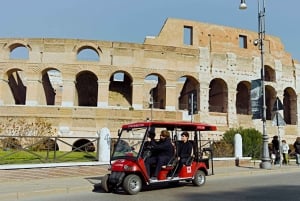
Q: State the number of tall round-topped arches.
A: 10